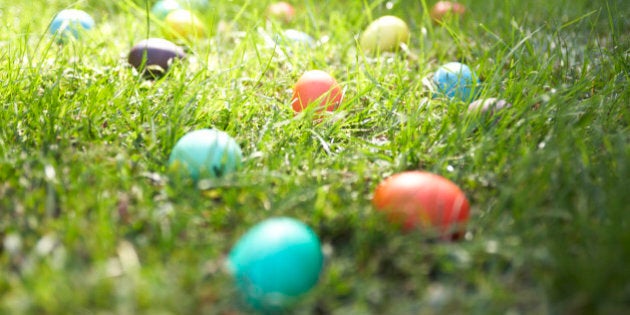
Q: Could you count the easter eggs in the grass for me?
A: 15